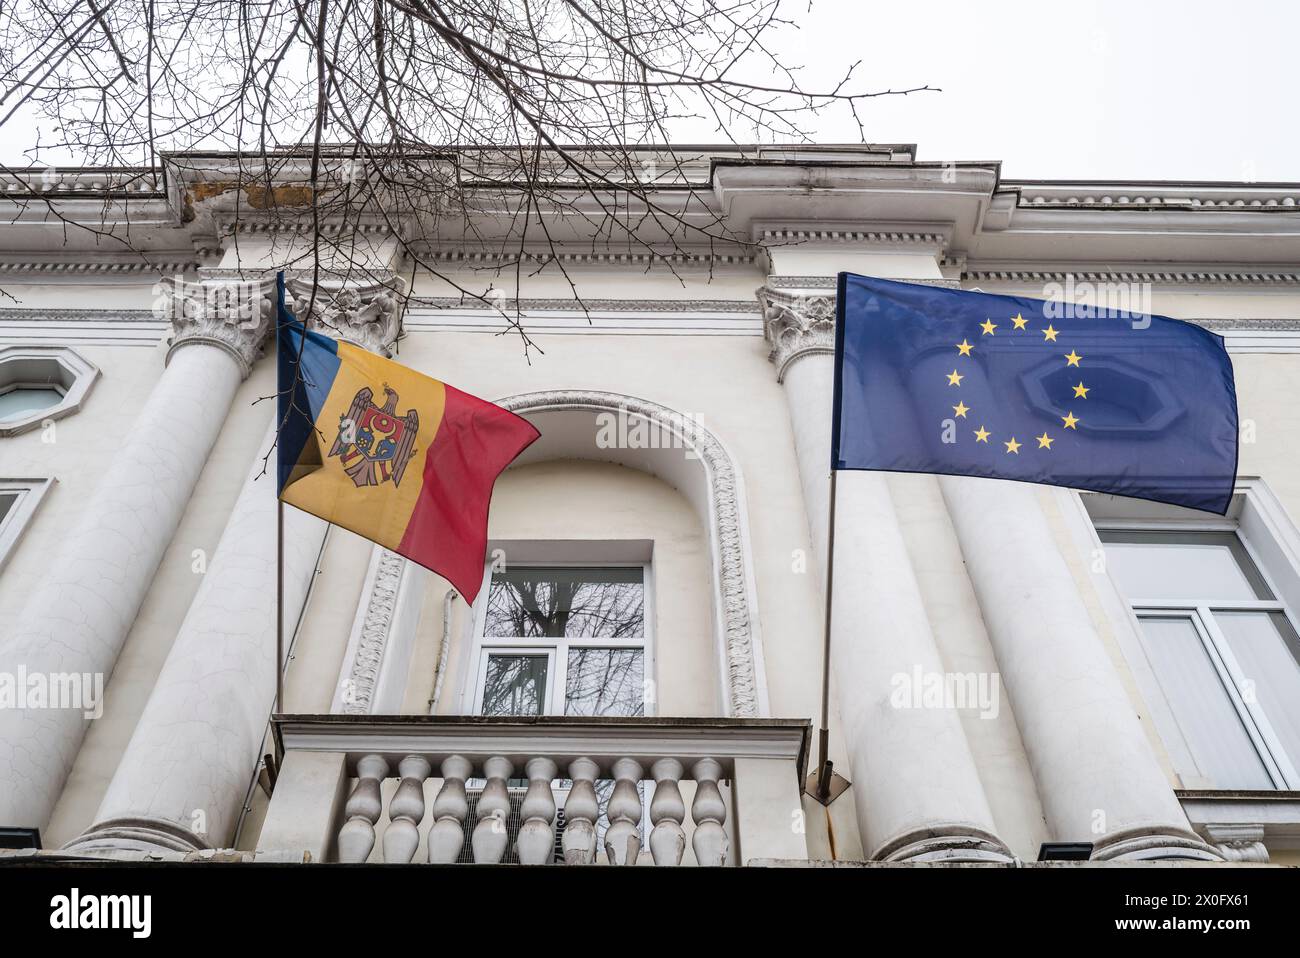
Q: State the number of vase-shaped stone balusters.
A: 9